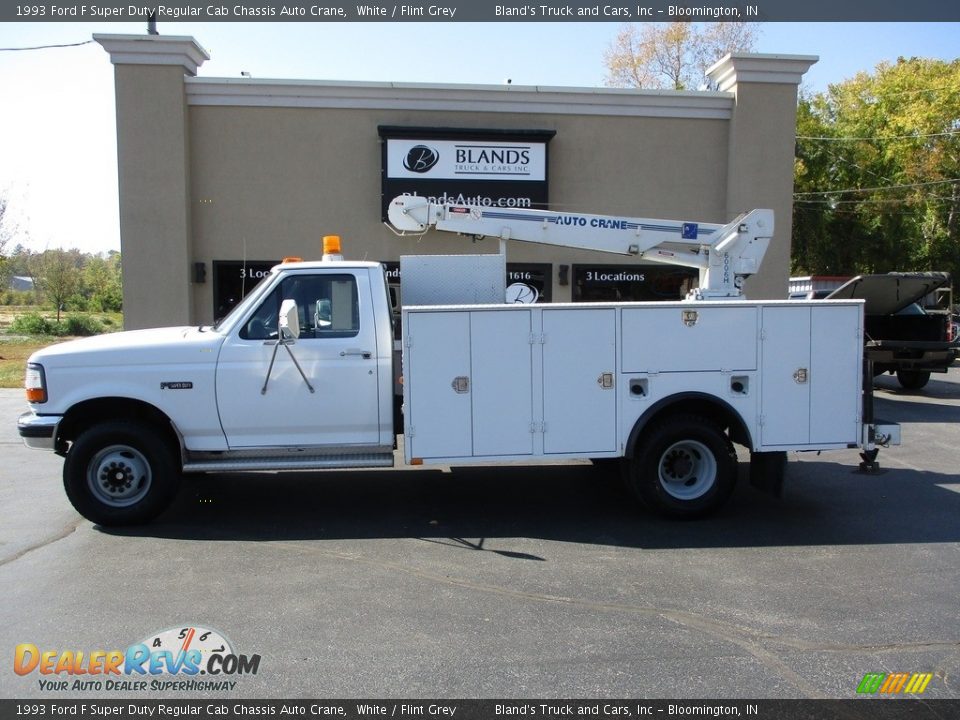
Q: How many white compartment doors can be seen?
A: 6